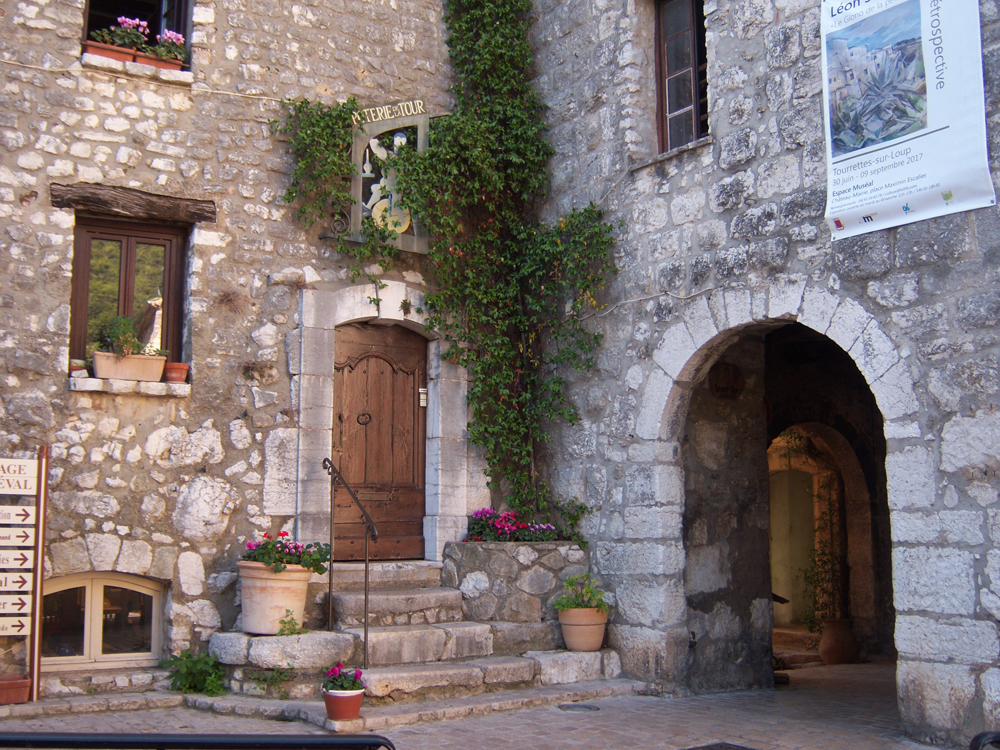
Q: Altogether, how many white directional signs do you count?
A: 6